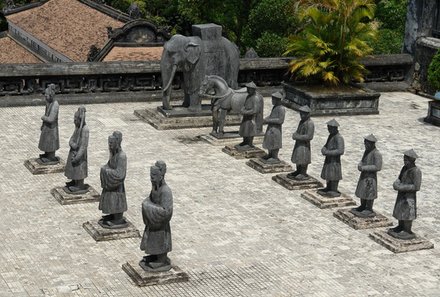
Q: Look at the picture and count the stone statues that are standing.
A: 12